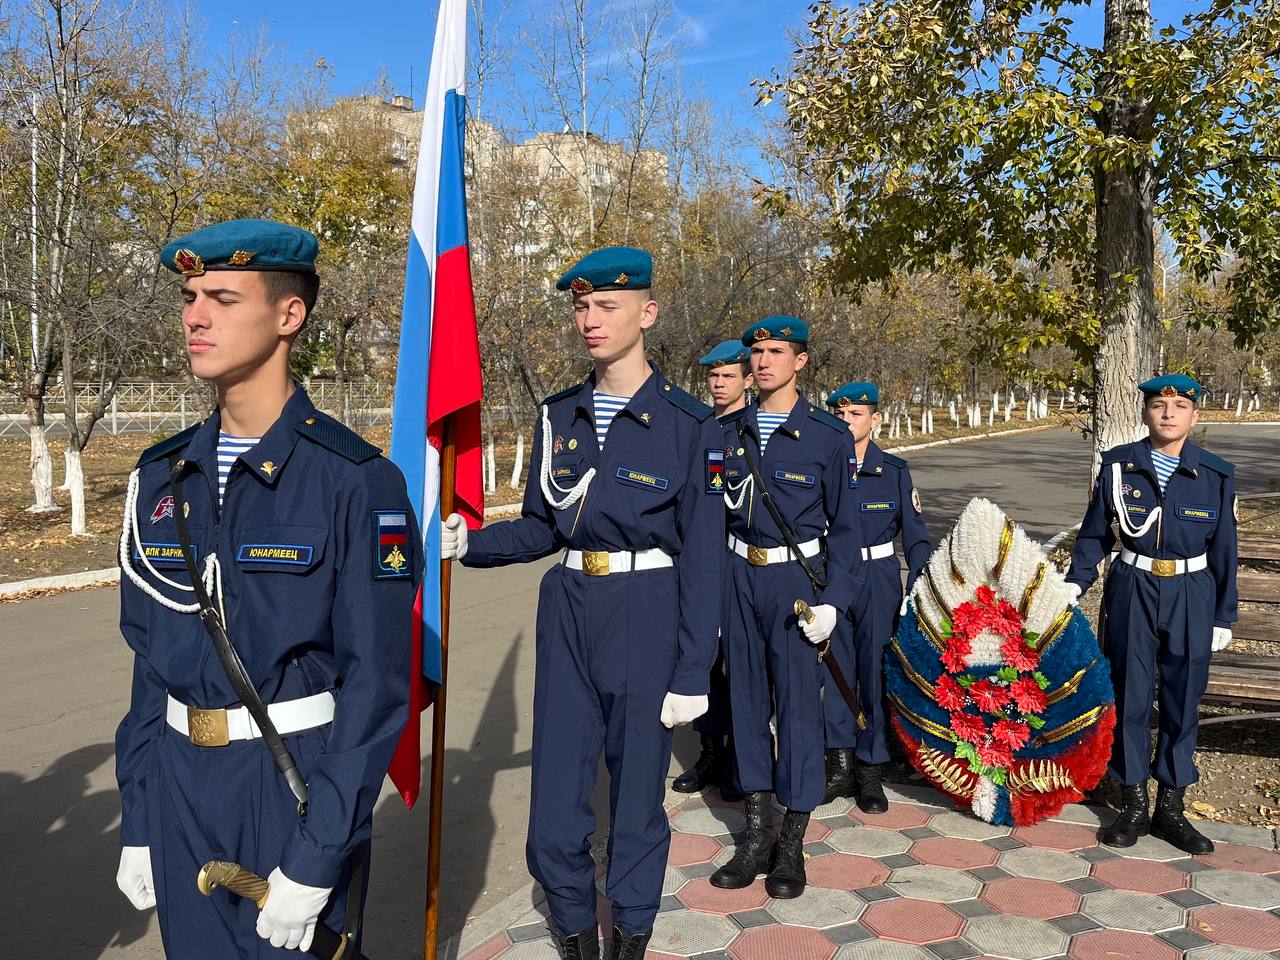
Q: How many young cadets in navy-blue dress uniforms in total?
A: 6